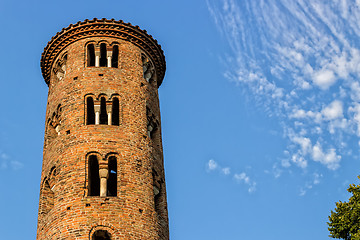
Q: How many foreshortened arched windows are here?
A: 6